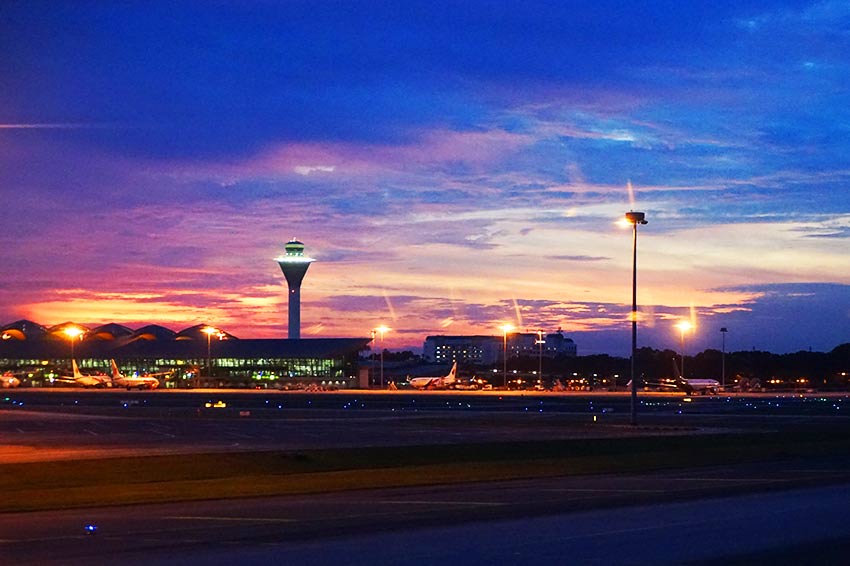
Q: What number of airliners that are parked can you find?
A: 5